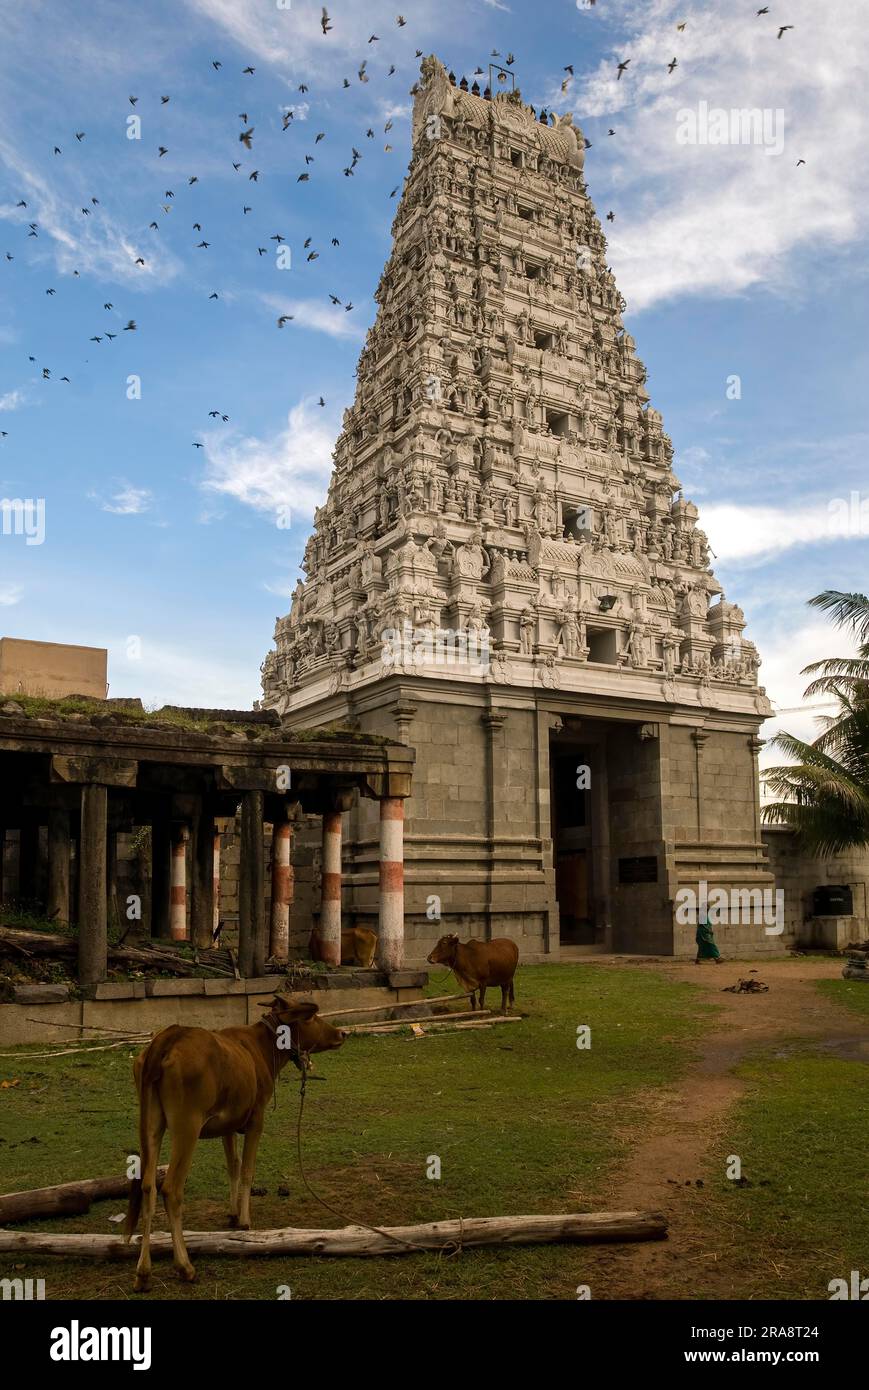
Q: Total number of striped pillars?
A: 5